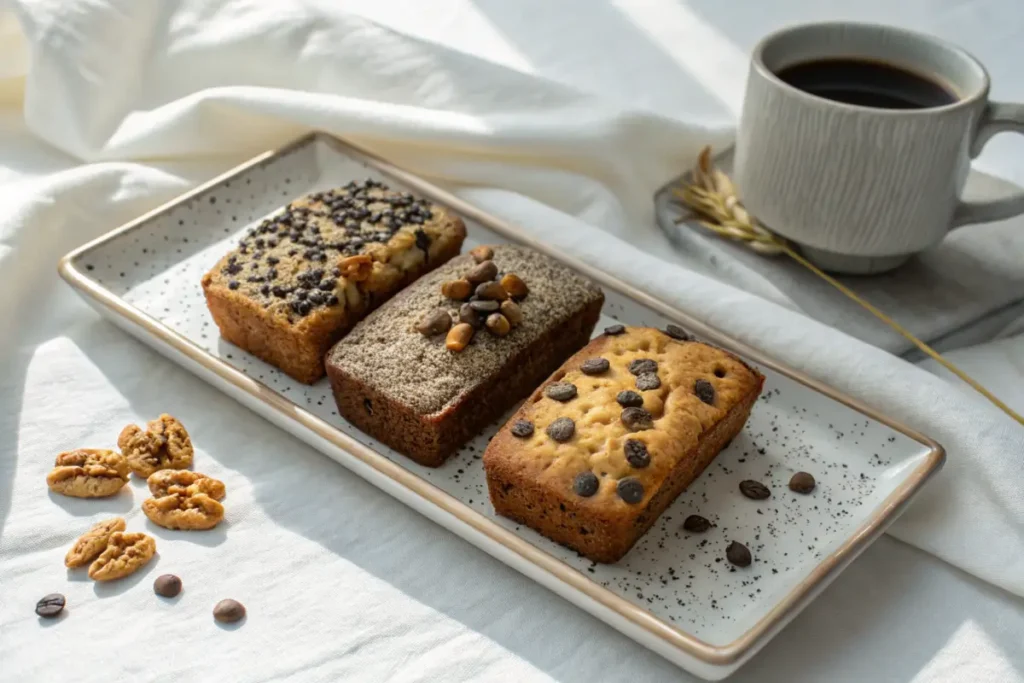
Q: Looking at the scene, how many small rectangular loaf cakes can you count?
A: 3